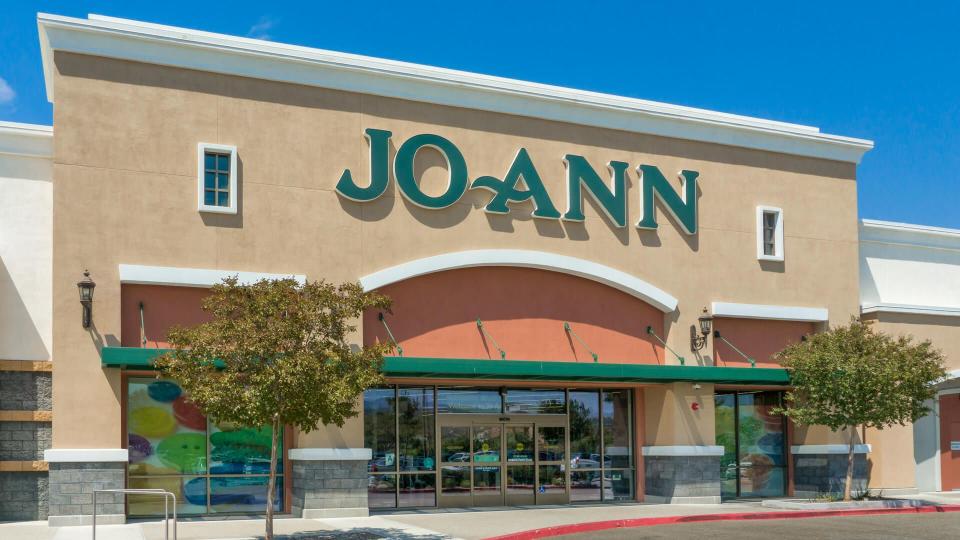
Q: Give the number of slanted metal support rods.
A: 6